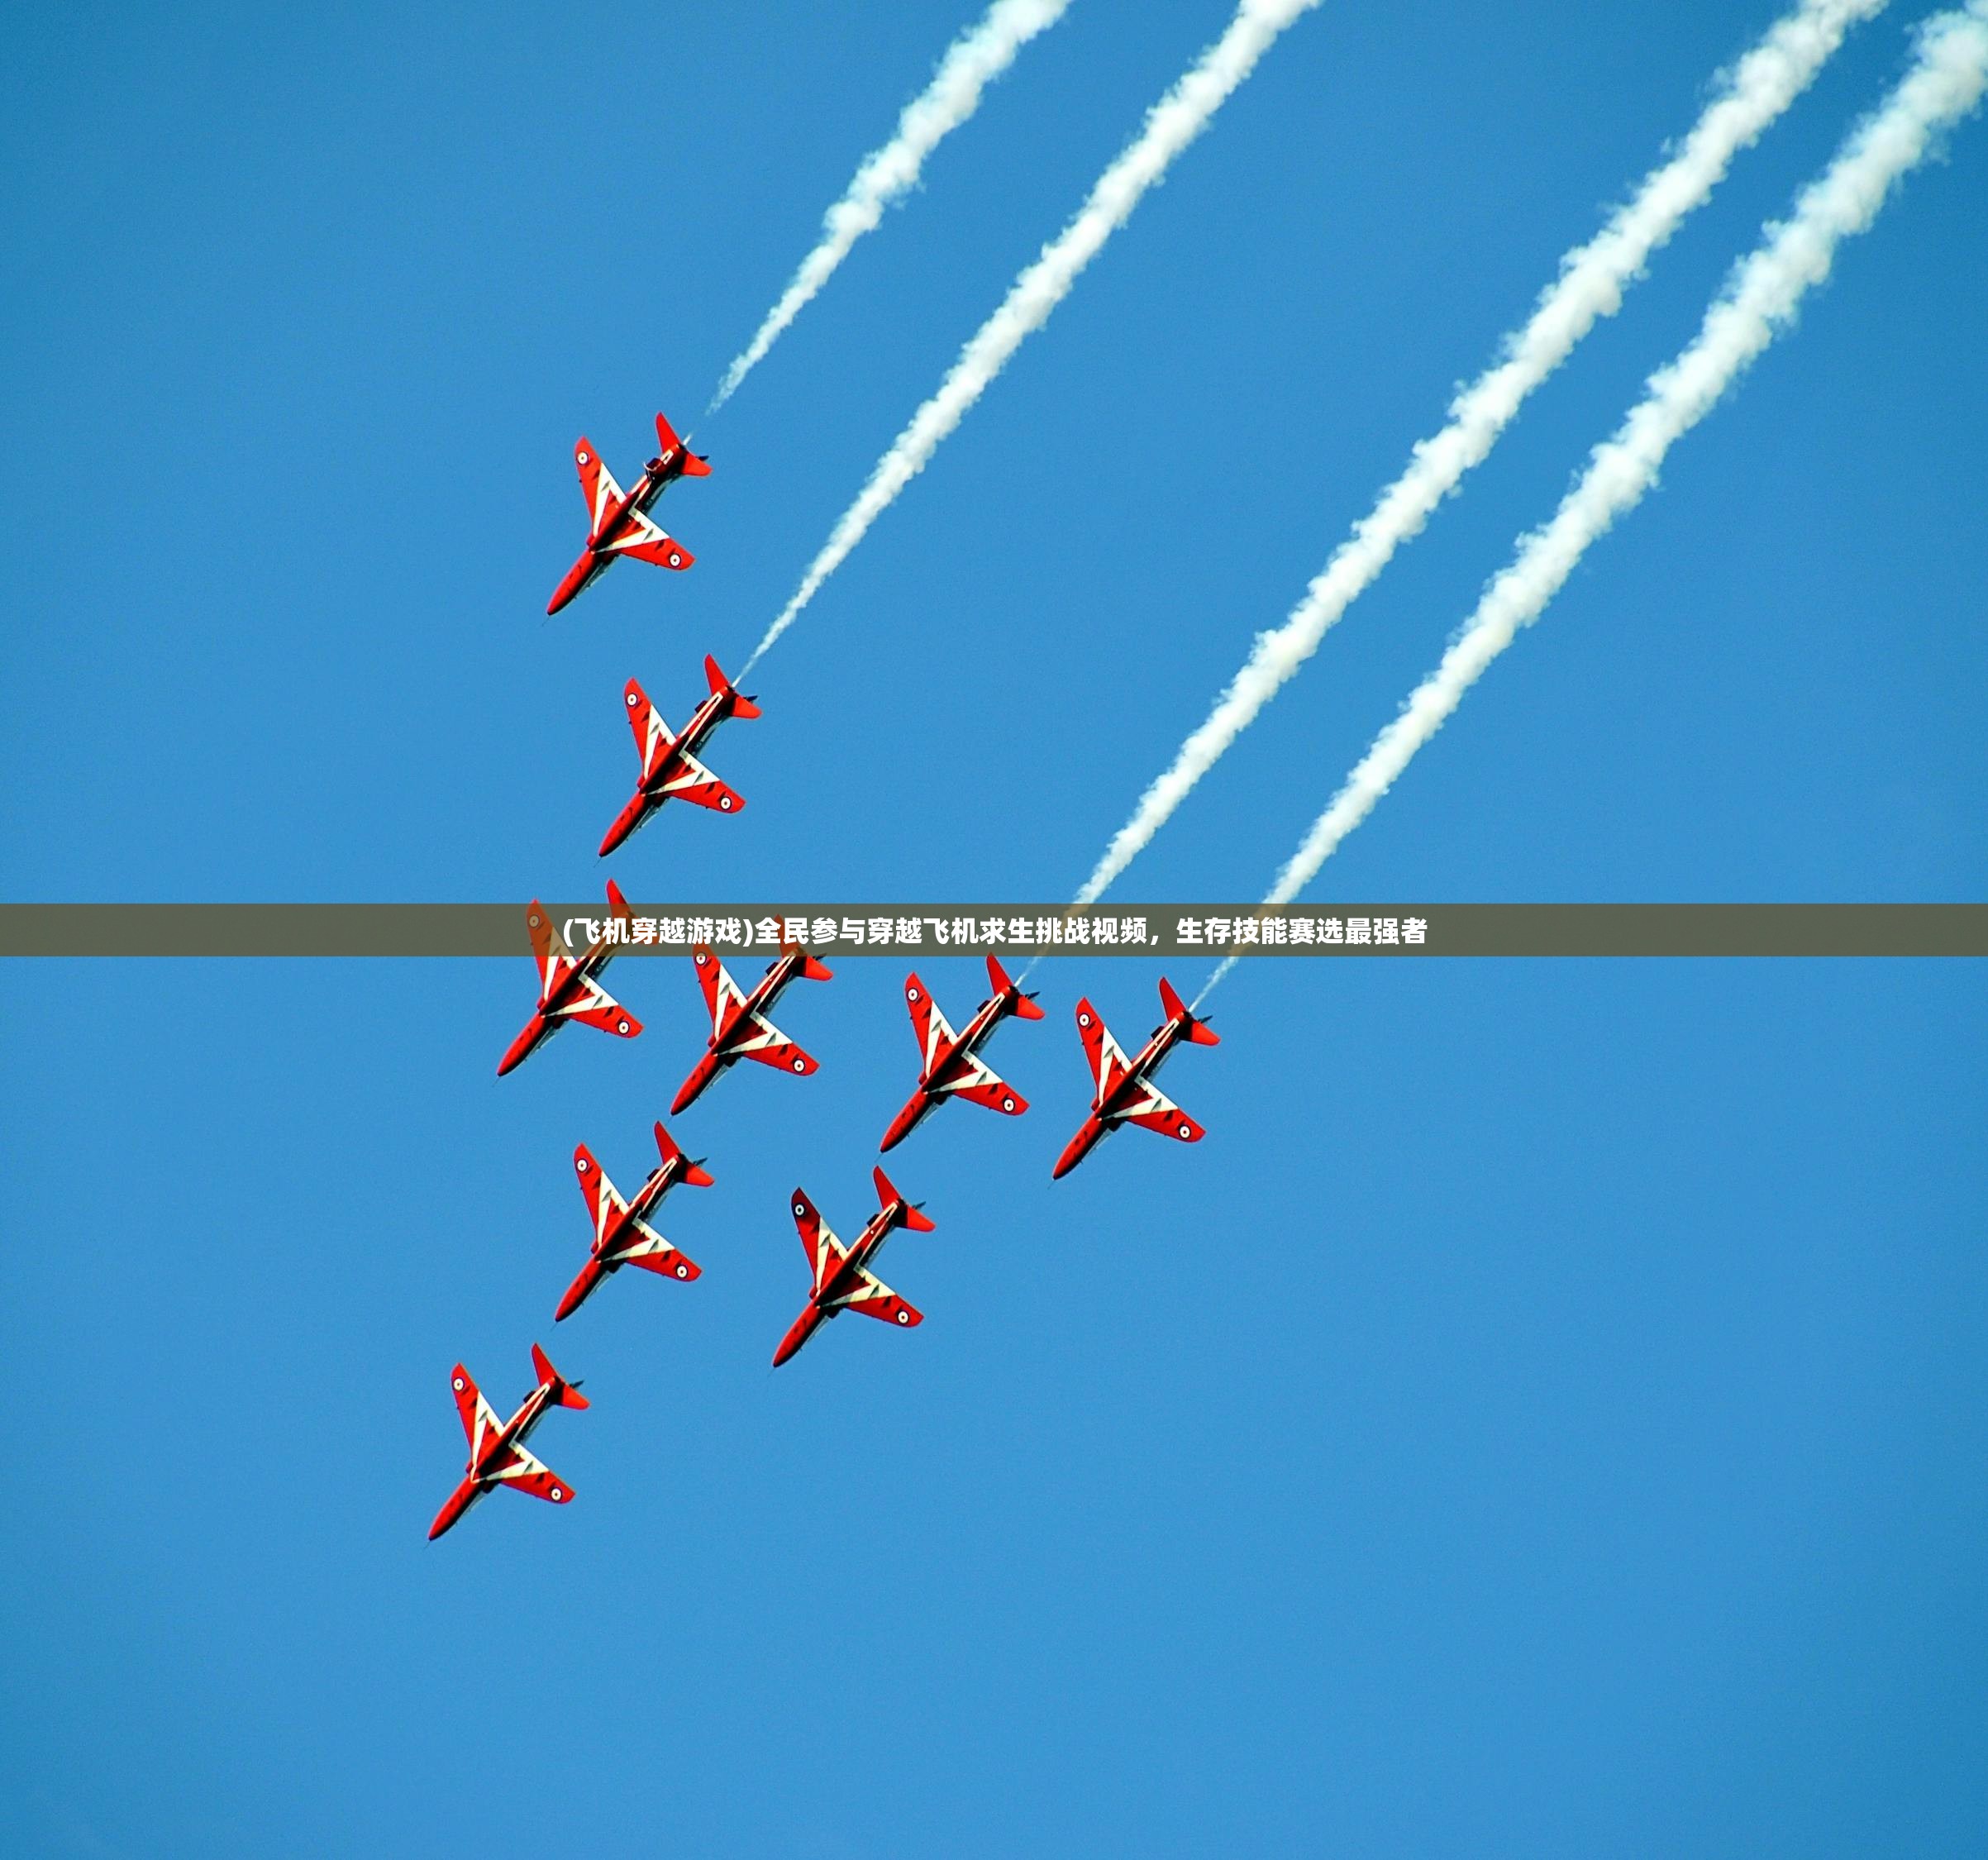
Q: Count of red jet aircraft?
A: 9